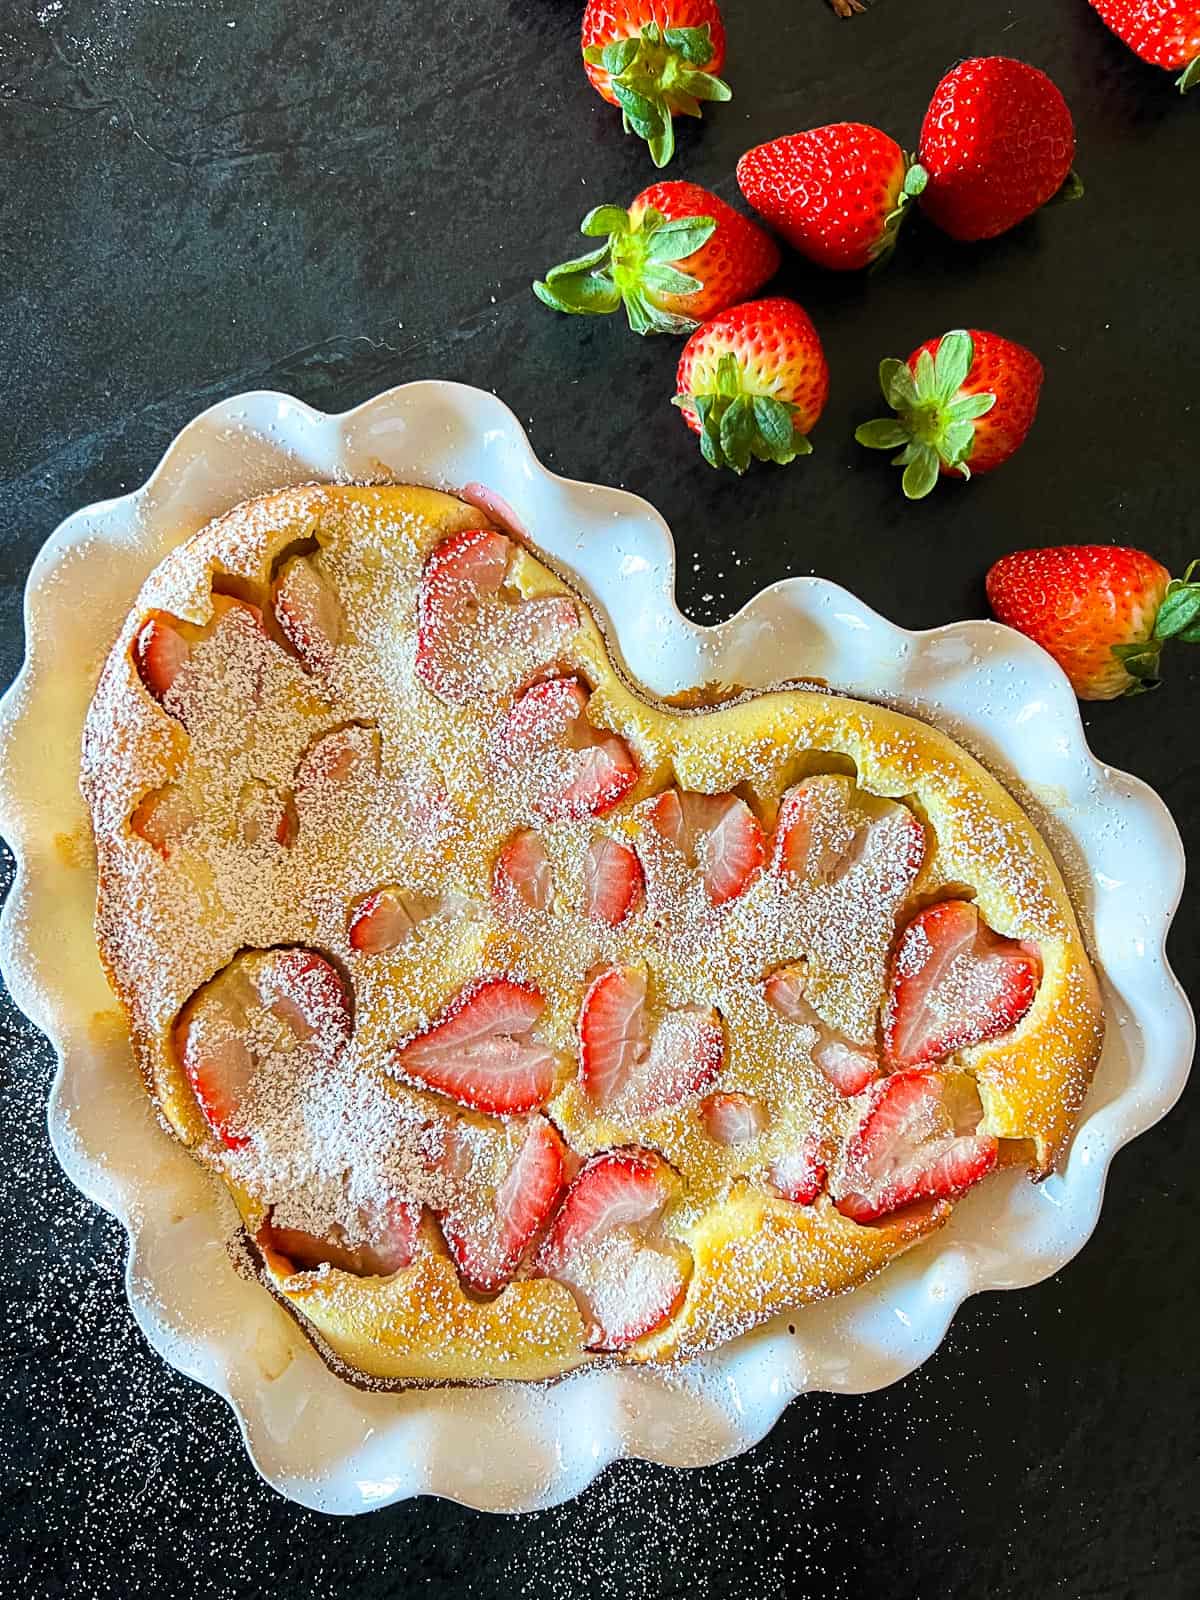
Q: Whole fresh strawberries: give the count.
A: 8